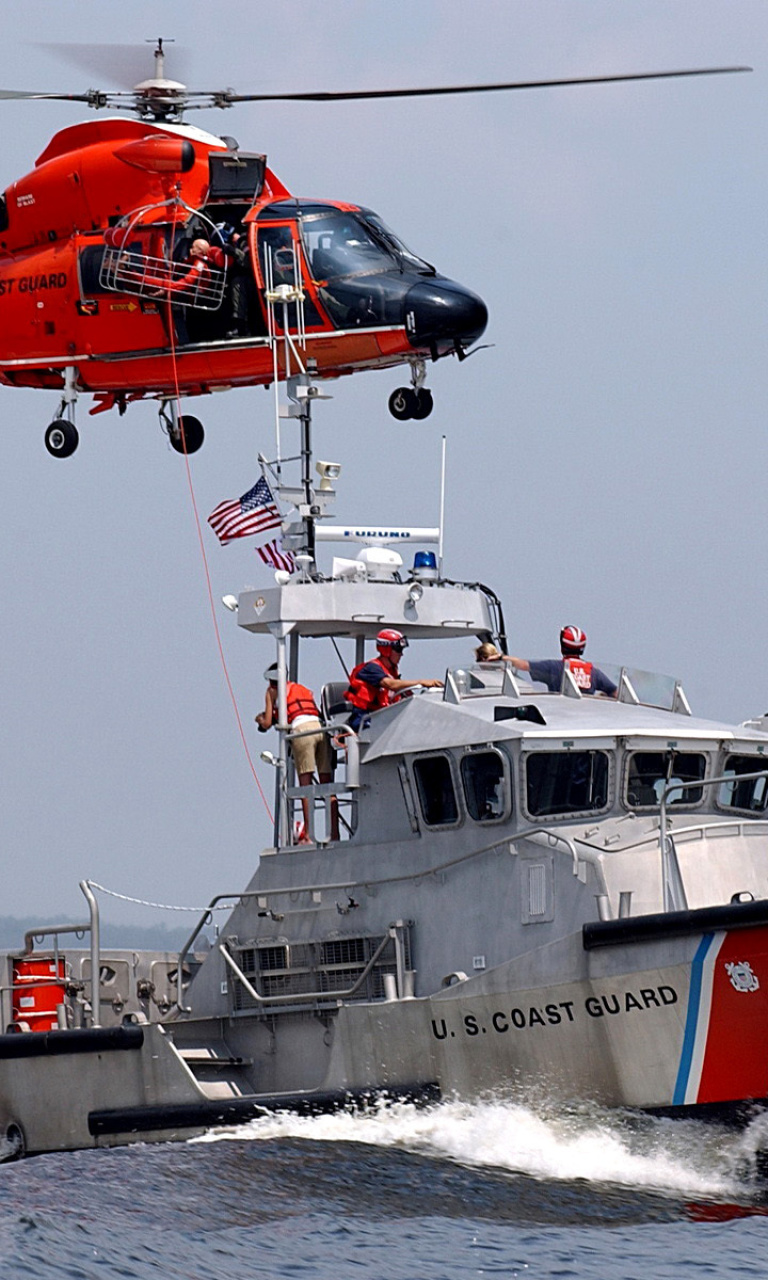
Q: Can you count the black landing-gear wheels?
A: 4